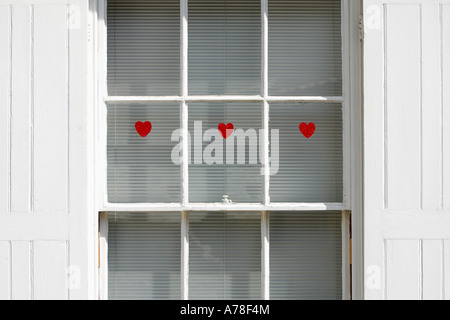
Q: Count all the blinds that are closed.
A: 1